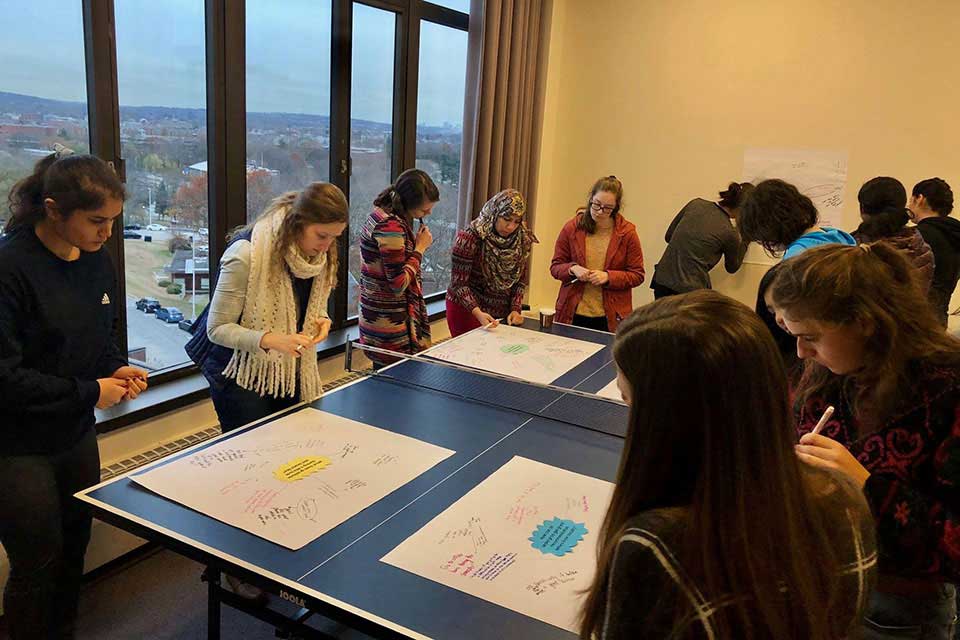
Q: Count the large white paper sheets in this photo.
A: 5